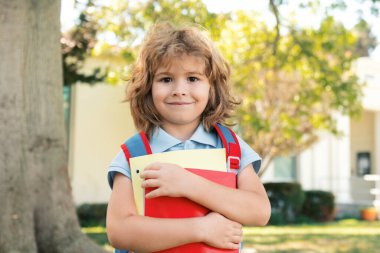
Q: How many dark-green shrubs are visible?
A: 3